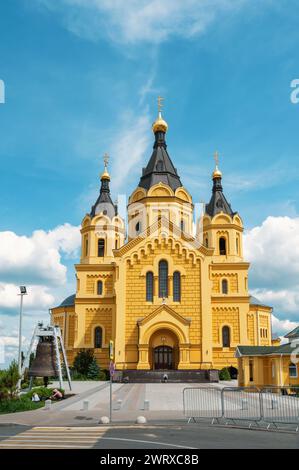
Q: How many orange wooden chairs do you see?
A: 0